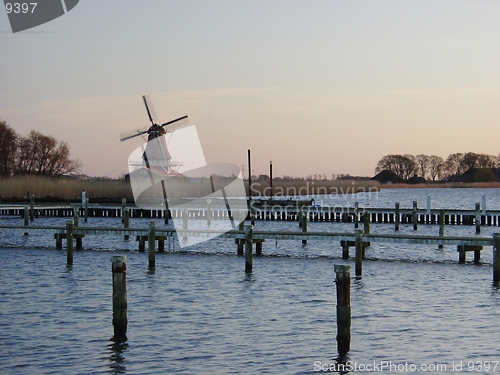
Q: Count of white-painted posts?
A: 3